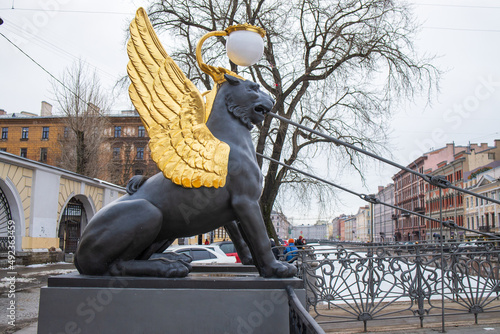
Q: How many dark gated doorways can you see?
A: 2